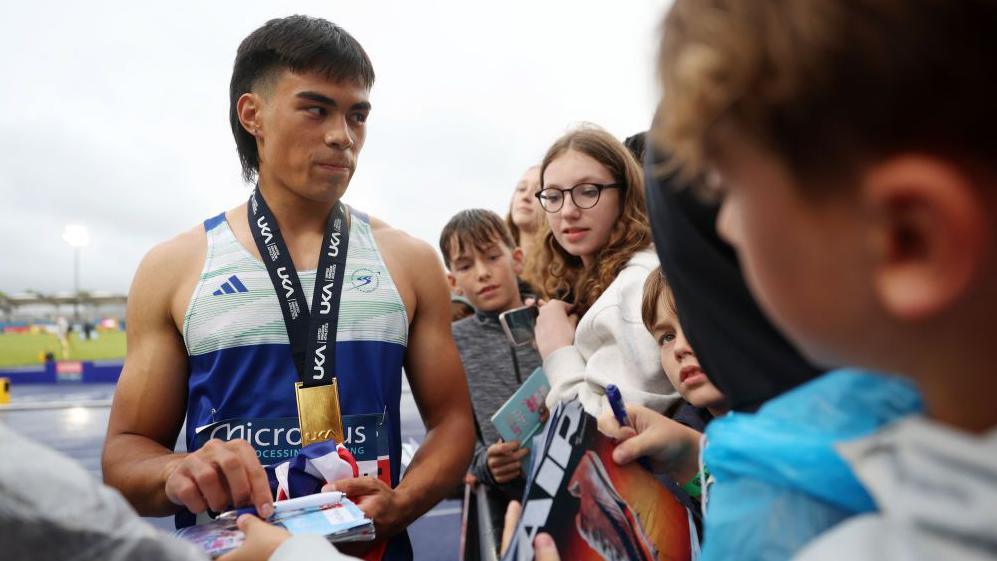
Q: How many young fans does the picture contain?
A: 5